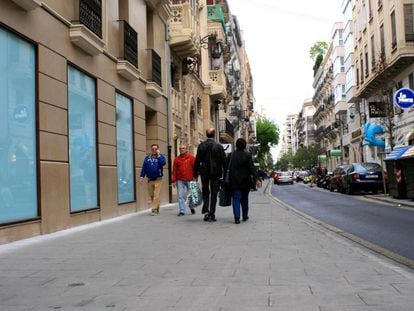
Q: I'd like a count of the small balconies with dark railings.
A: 3